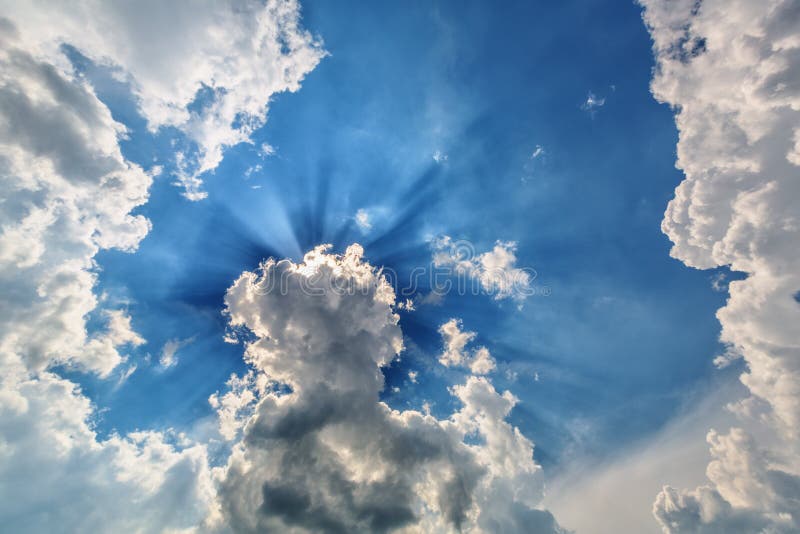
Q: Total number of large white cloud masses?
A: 3